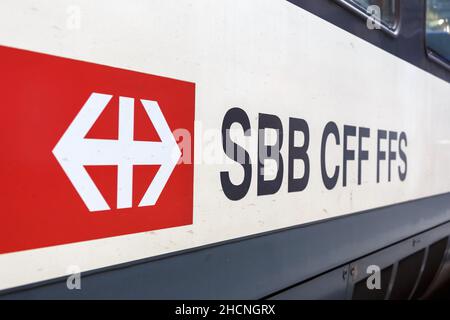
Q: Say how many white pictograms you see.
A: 1